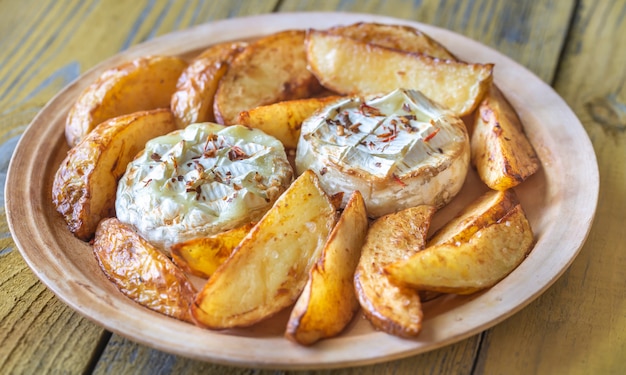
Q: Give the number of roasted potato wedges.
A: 15